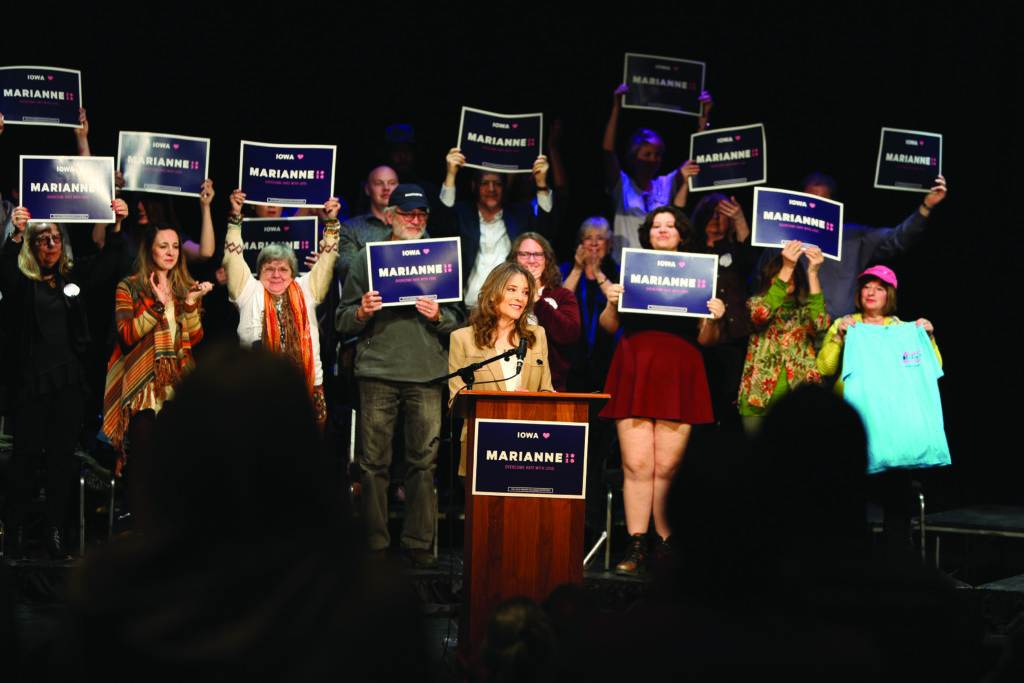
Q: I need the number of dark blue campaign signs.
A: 13